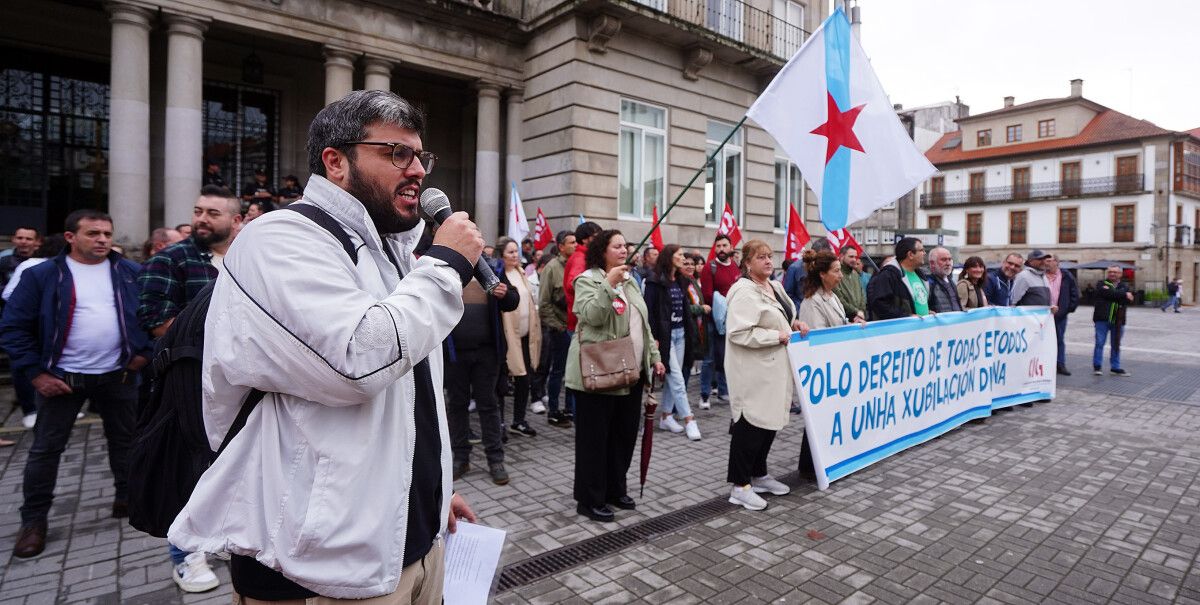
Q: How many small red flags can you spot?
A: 5